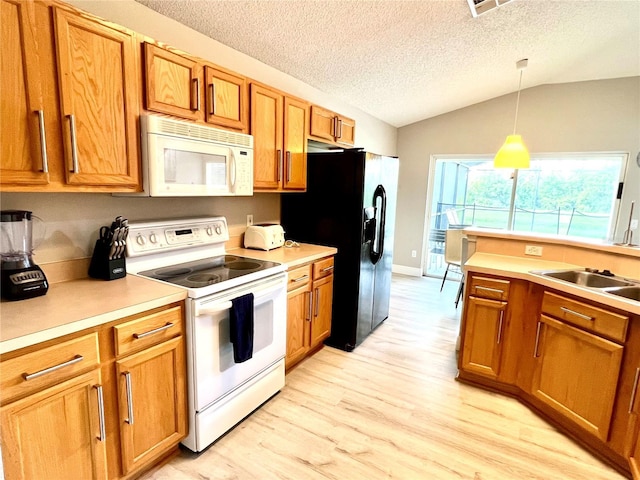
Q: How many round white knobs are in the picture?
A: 4